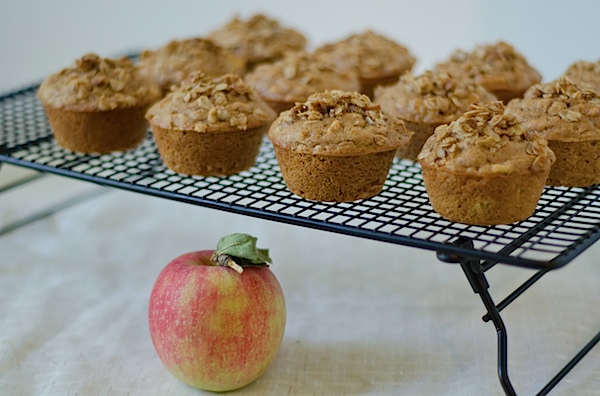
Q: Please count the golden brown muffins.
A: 12